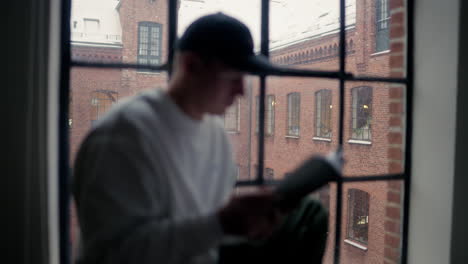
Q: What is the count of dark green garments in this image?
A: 1